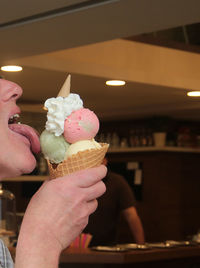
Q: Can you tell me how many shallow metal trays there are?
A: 4